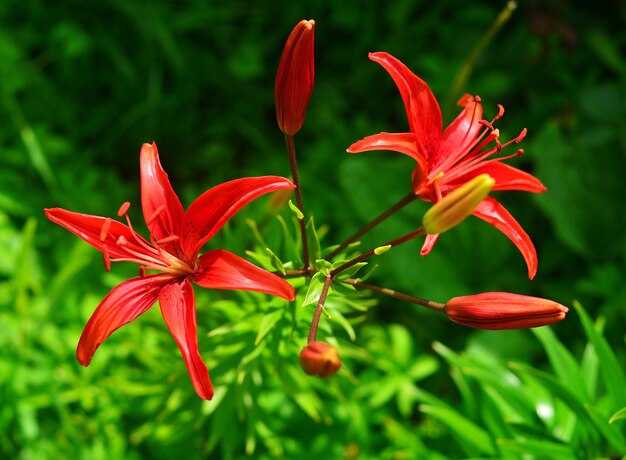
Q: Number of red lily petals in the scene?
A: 12